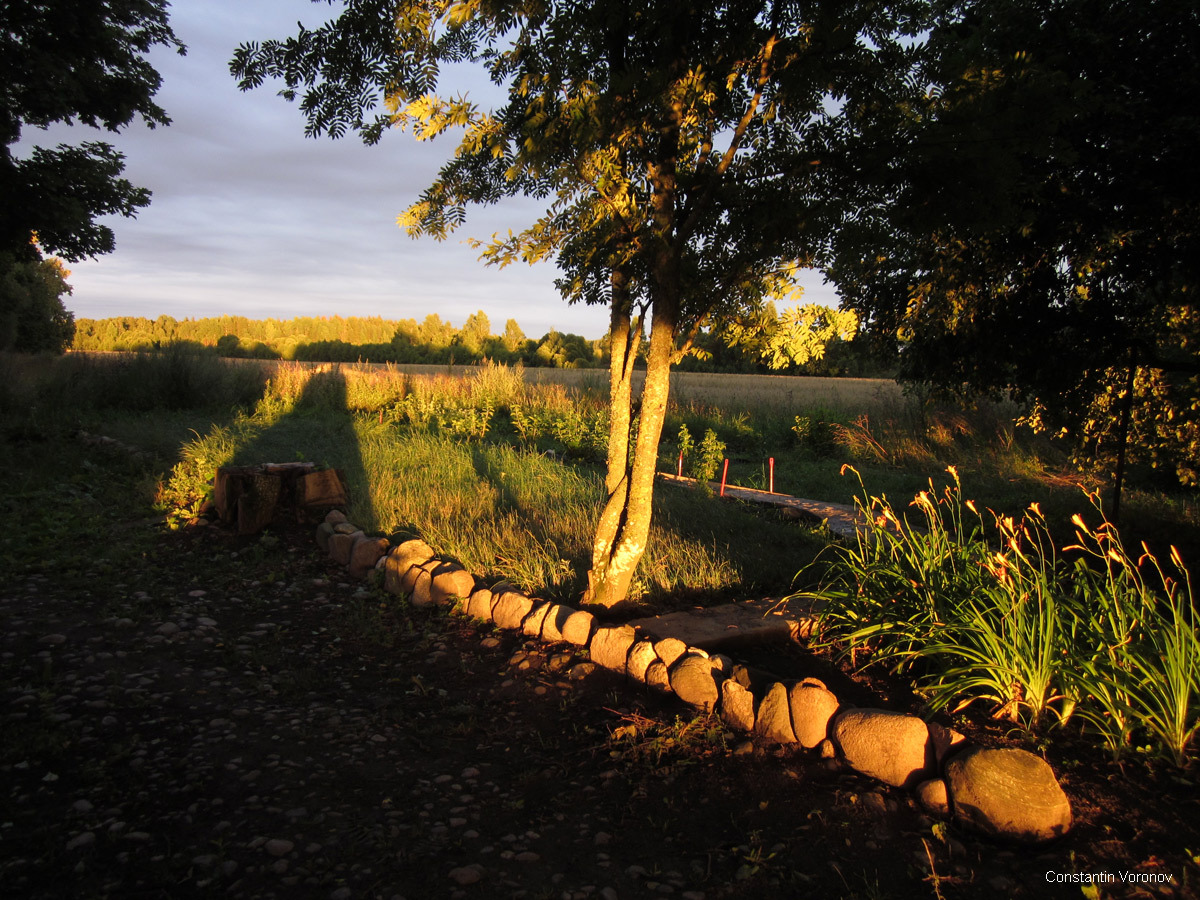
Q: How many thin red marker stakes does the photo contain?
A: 3